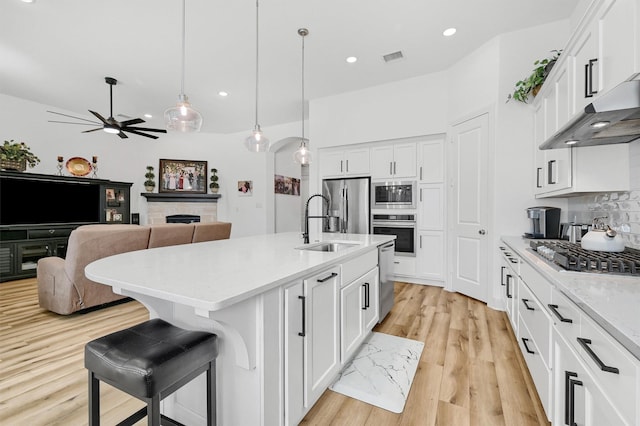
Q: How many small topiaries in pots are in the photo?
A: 2